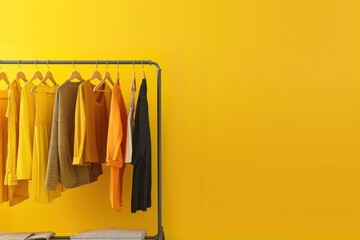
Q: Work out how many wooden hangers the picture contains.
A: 10